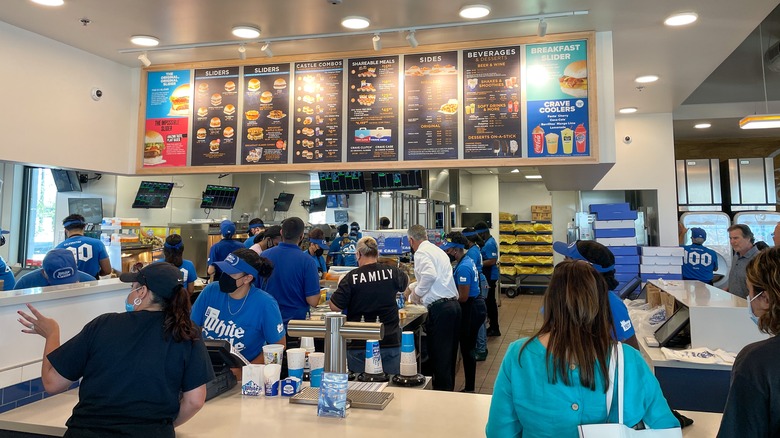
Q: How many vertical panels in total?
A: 8